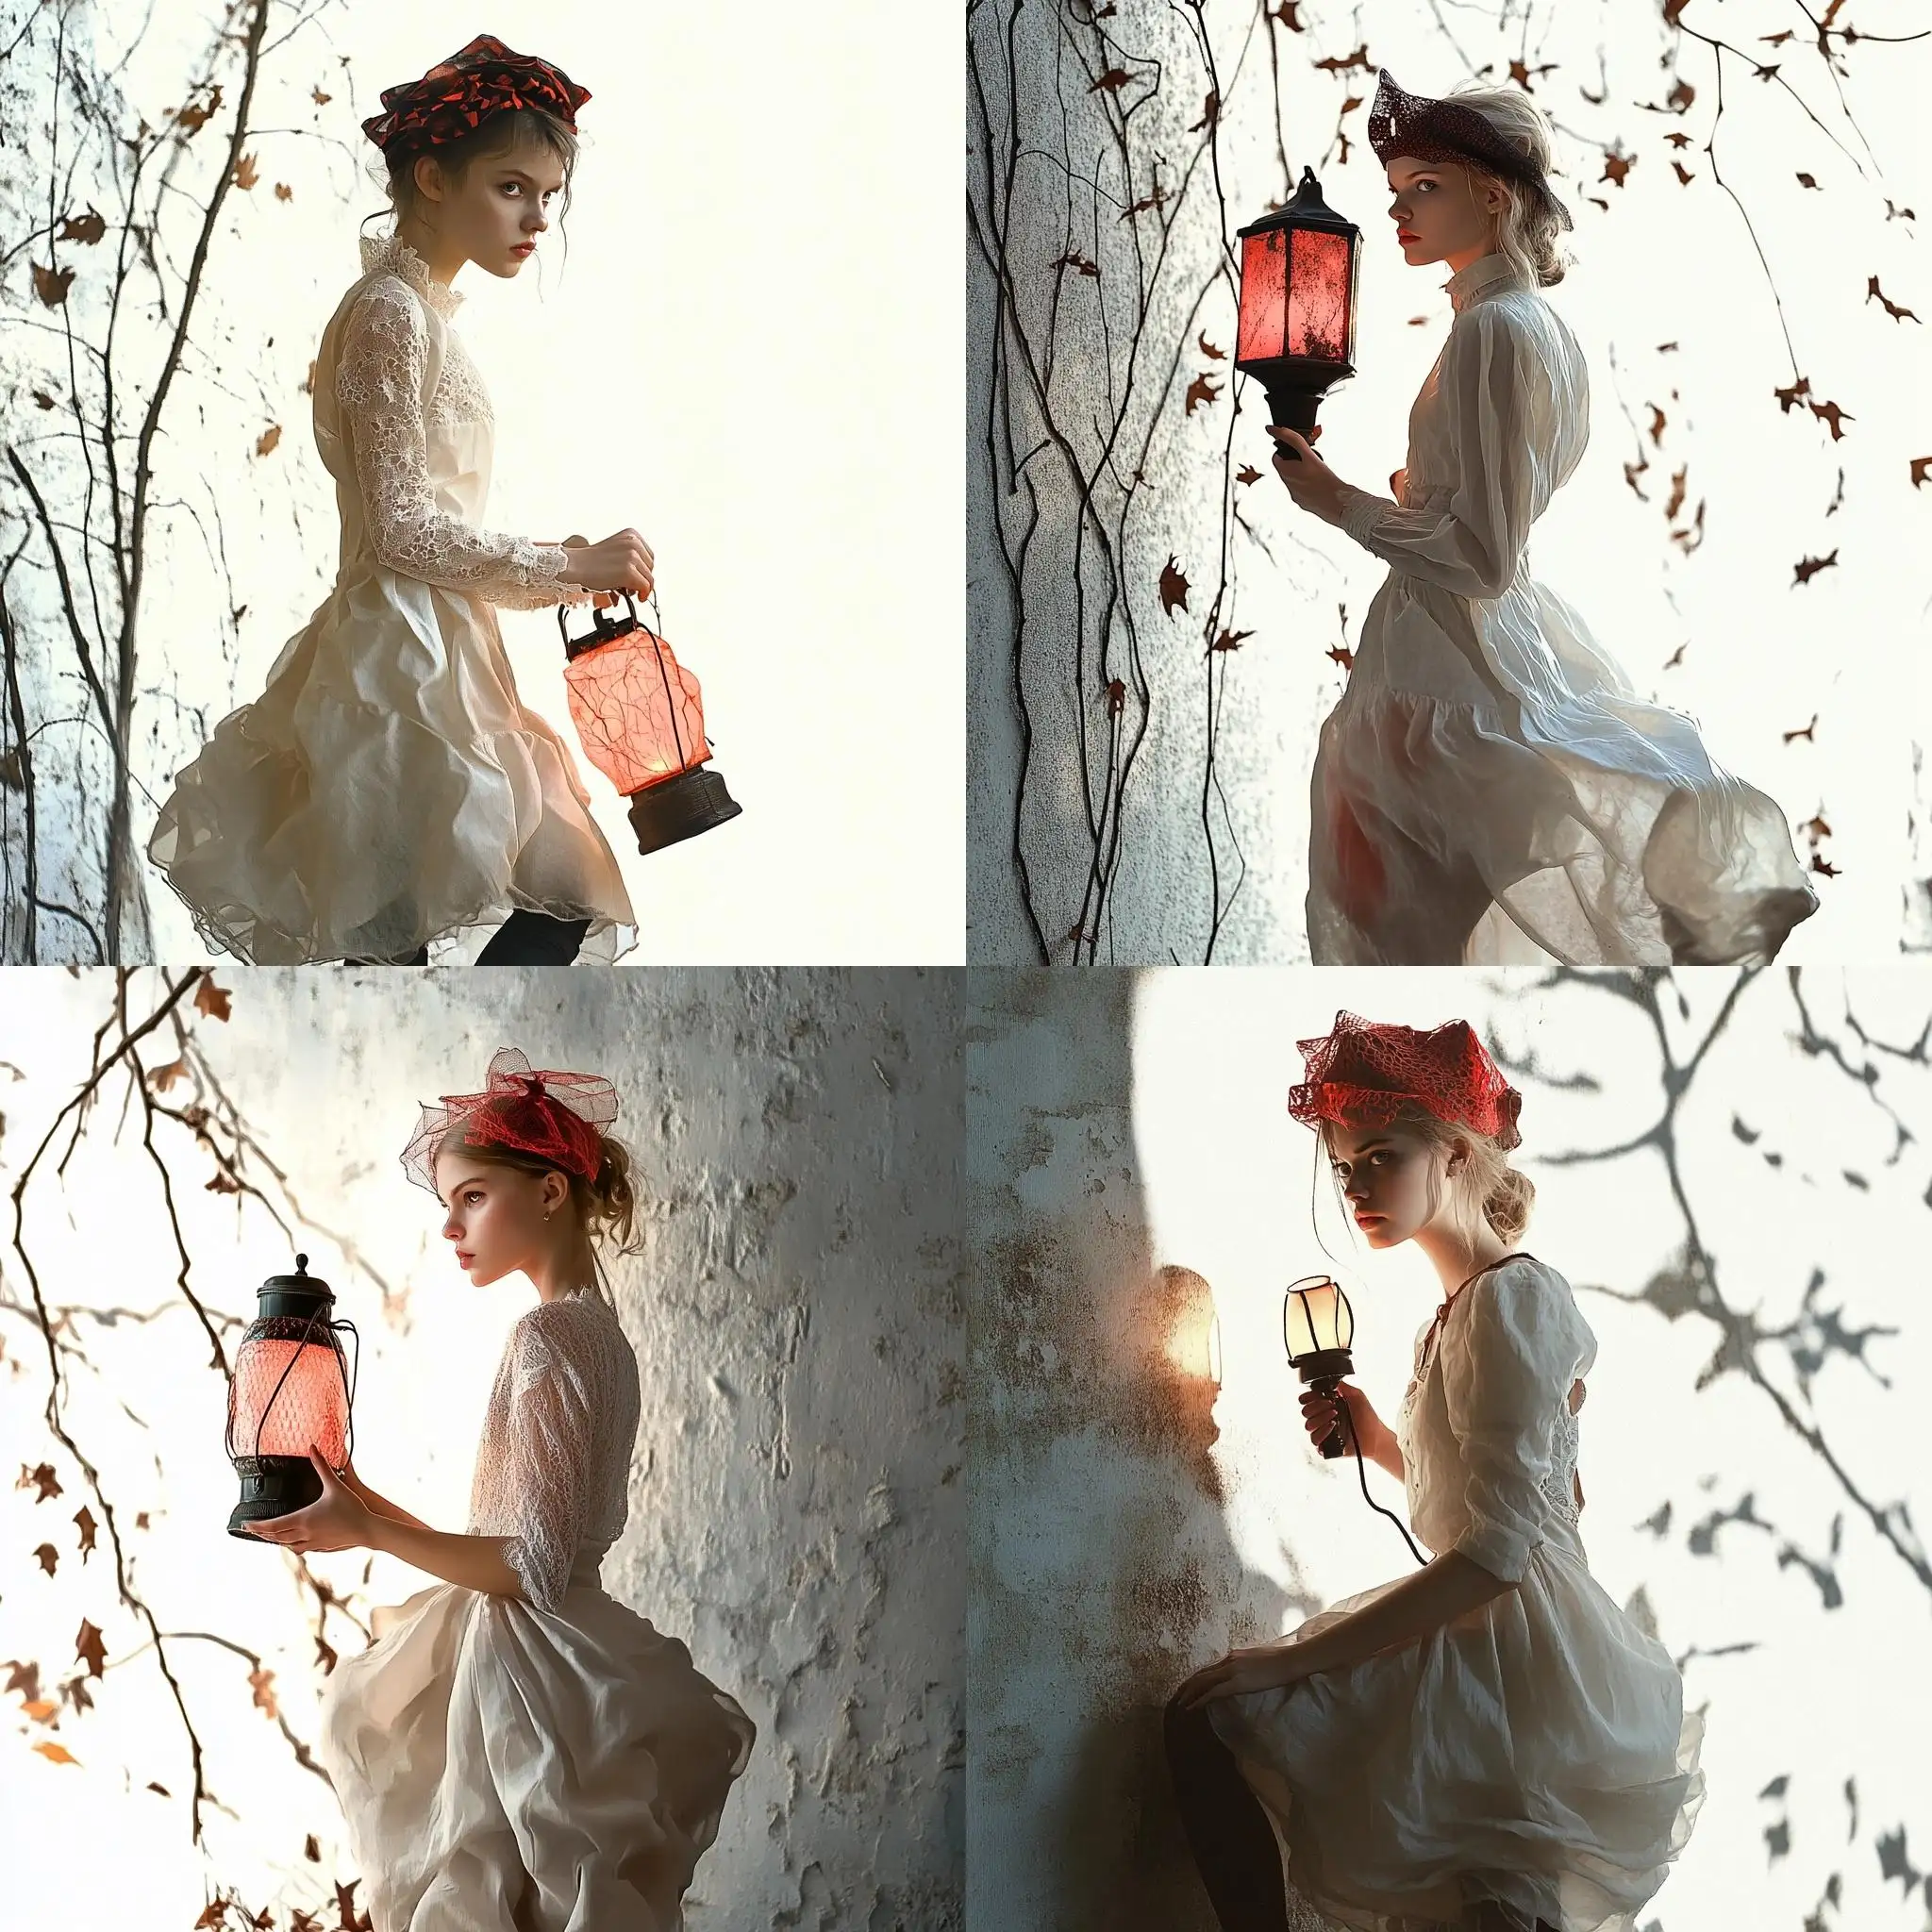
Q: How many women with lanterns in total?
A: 4